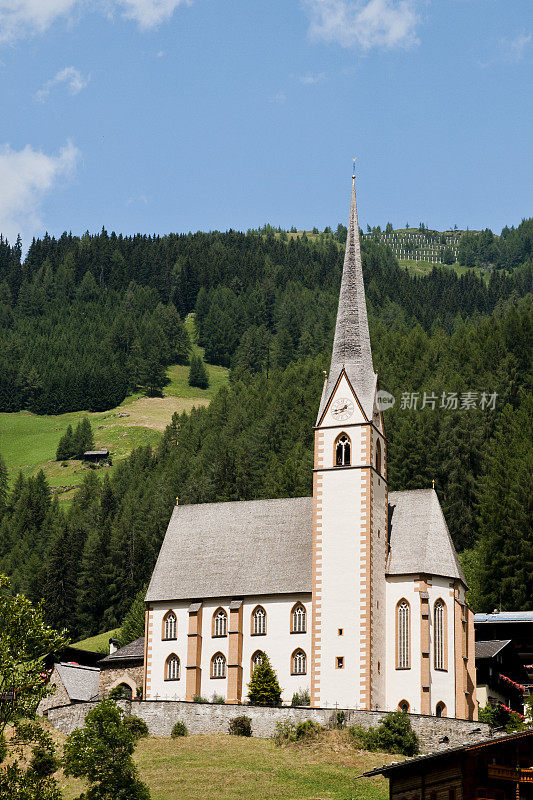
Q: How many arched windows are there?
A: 14